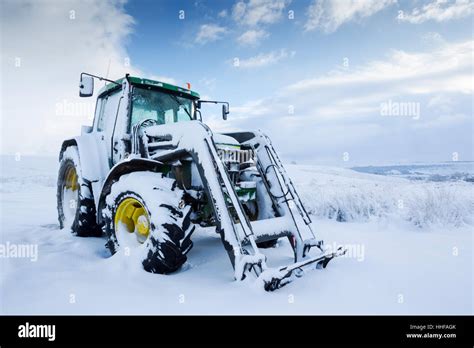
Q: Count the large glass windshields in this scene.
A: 1